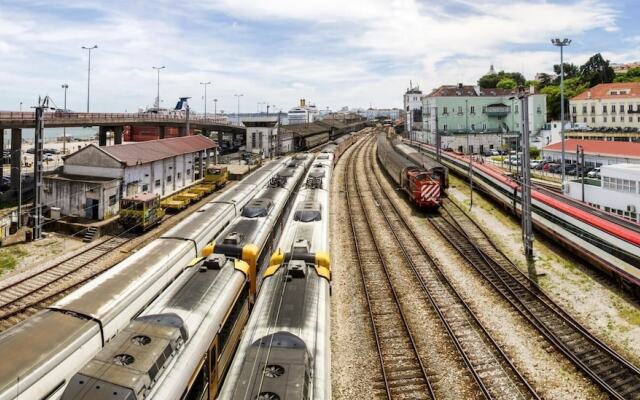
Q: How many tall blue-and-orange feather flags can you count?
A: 0